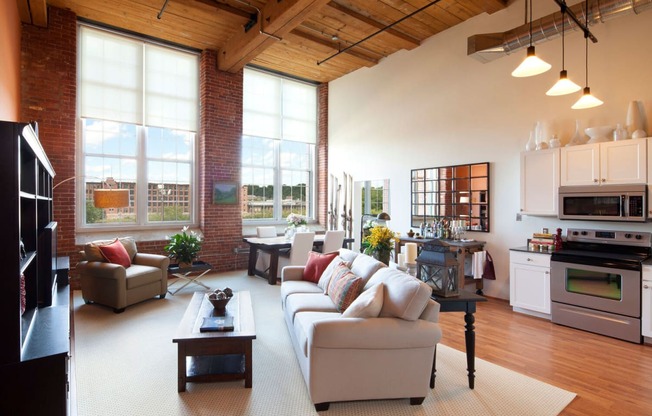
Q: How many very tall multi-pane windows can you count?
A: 2